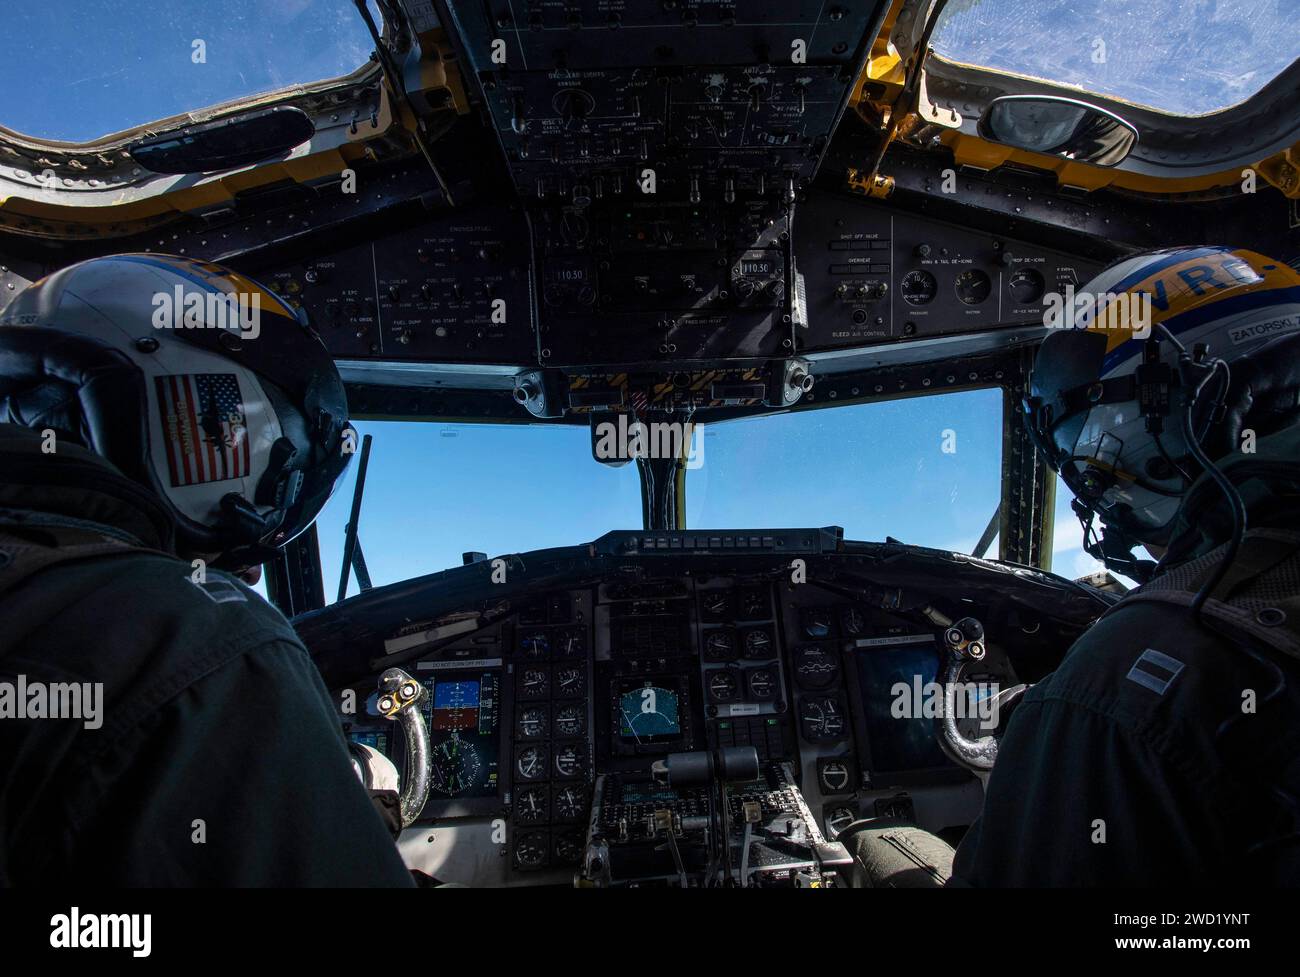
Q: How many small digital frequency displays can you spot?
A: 2